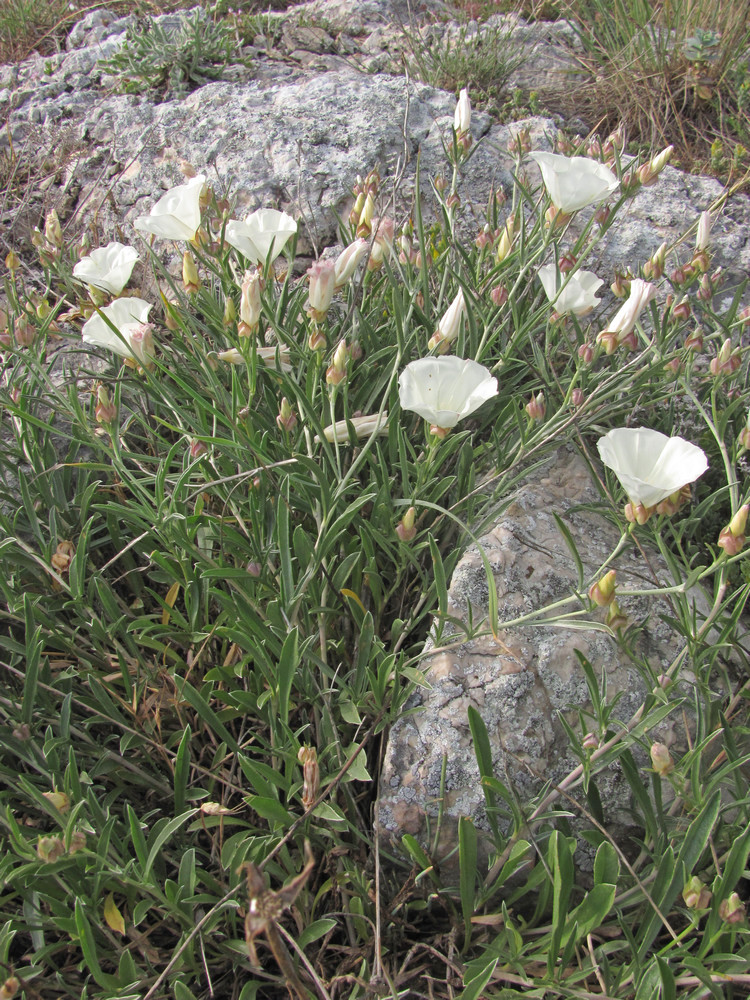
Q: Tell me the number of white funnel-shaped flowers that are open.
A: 8